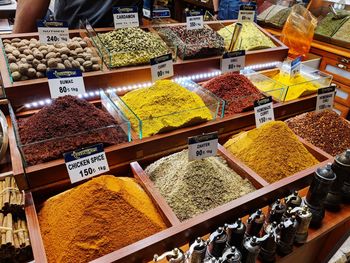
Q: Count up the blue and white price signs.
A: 12